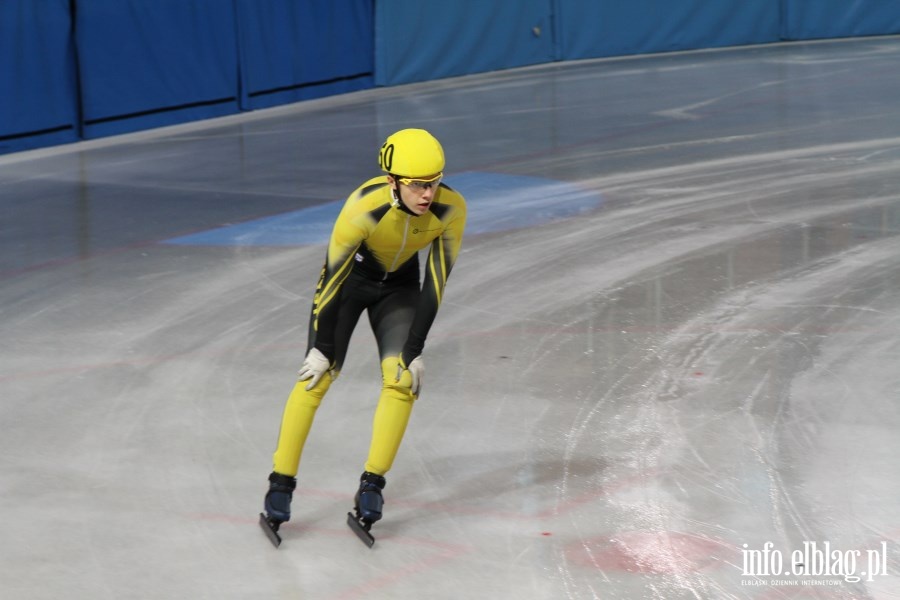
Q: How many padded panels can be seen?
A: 6